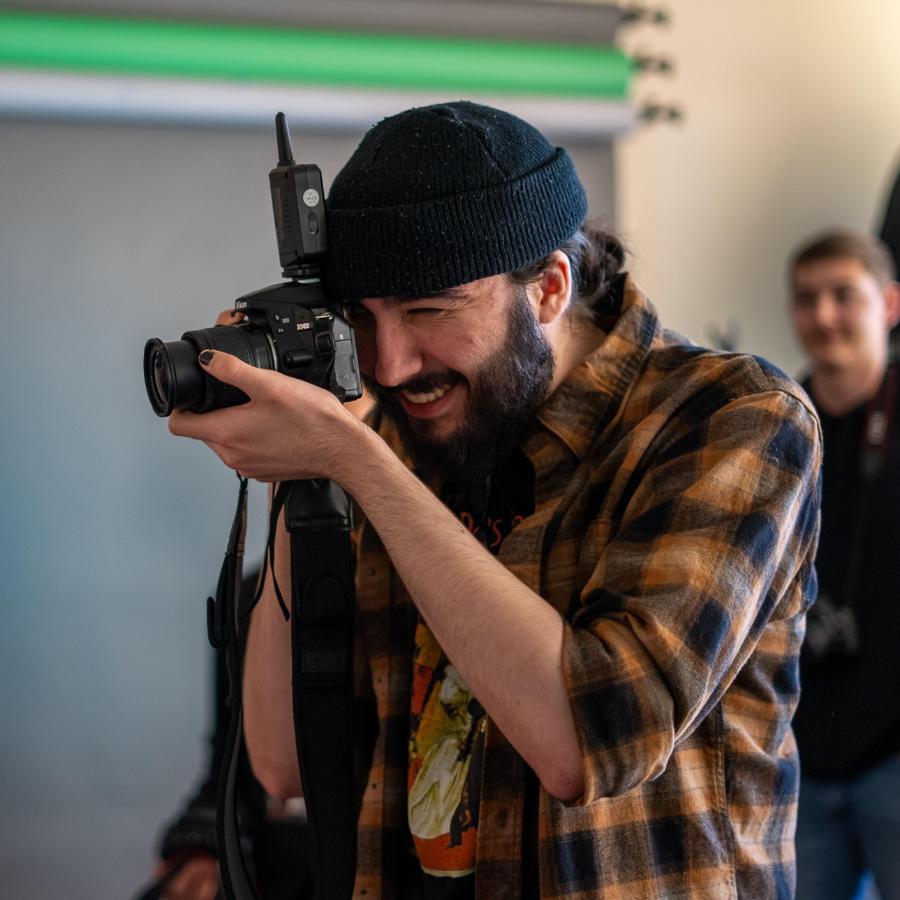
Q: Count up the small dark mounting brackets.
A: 3